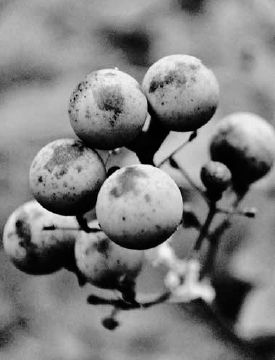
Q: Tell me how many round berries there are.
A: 8